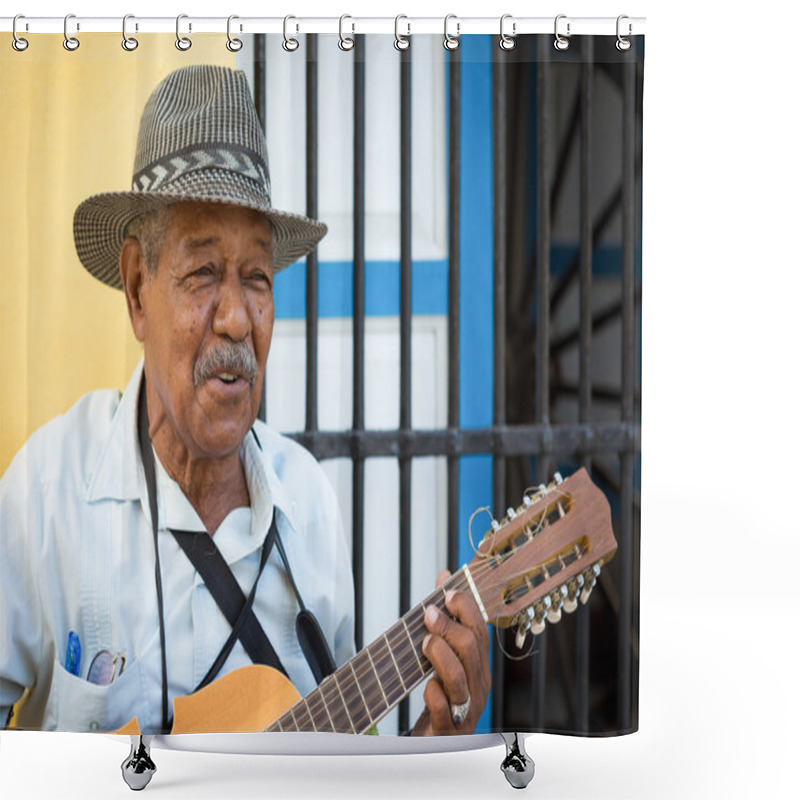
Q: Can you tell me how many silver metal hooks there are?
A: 12